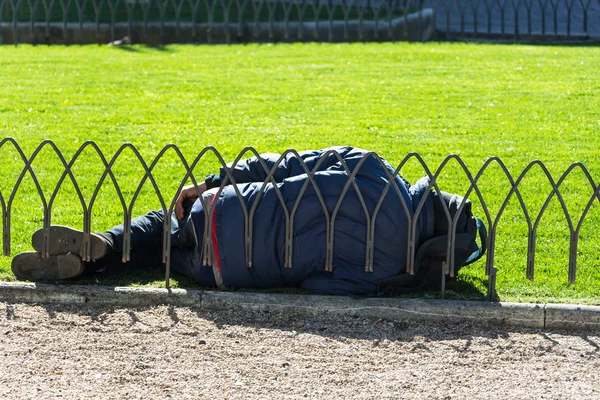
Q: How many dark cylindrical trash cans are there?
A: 0